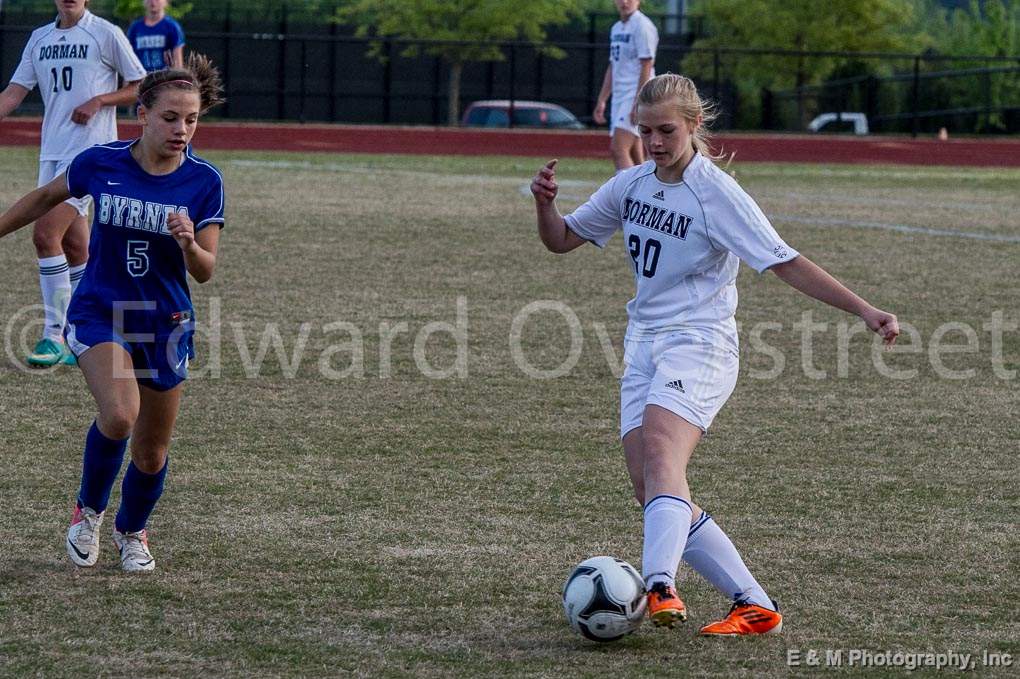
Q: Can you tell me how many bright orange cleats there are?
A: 2